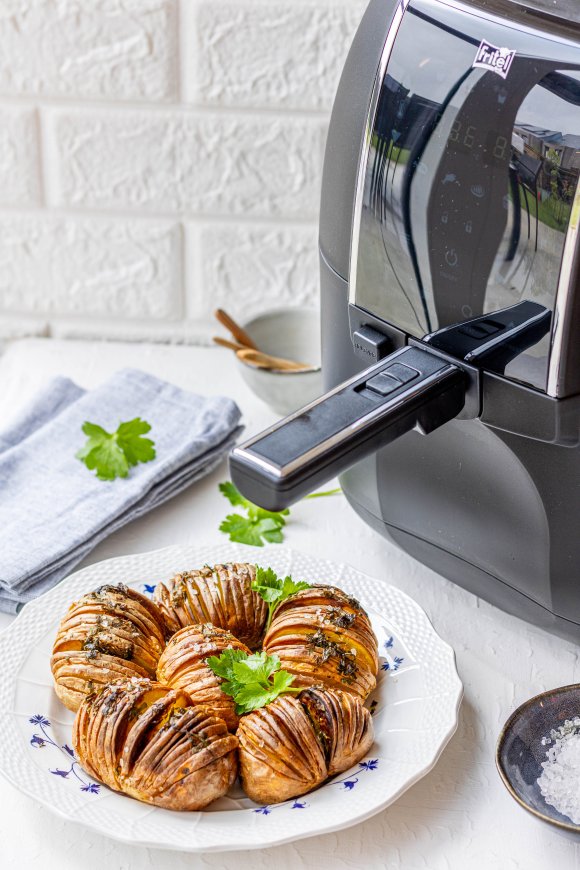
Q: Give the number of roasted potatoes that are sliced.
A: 6